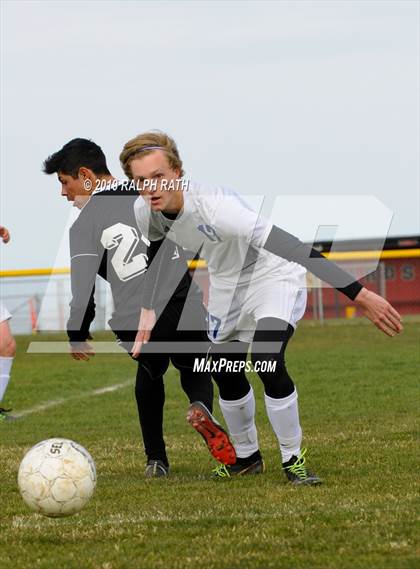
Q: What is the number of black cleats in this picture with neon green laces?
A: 2